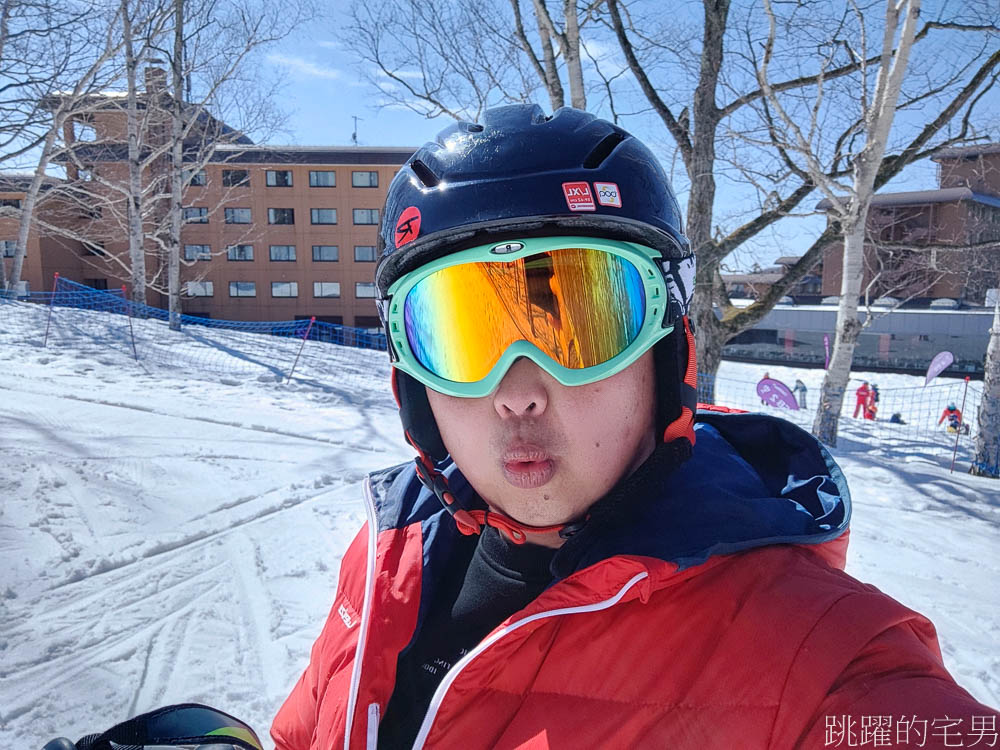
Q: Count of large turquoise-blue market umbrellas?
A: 0